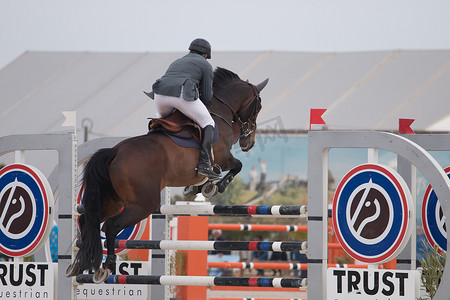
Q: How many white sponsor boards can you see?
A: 3